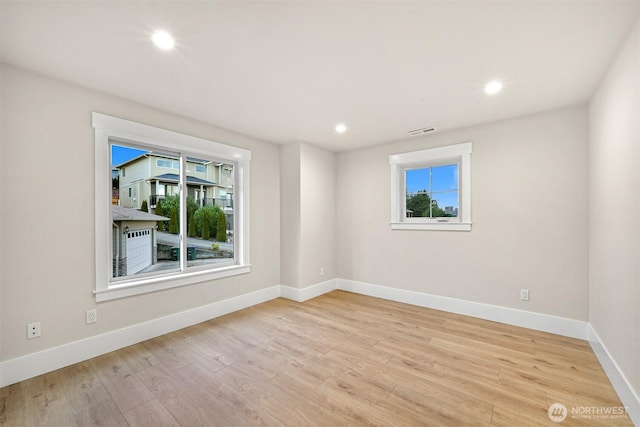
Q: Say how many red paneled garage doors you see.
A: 0